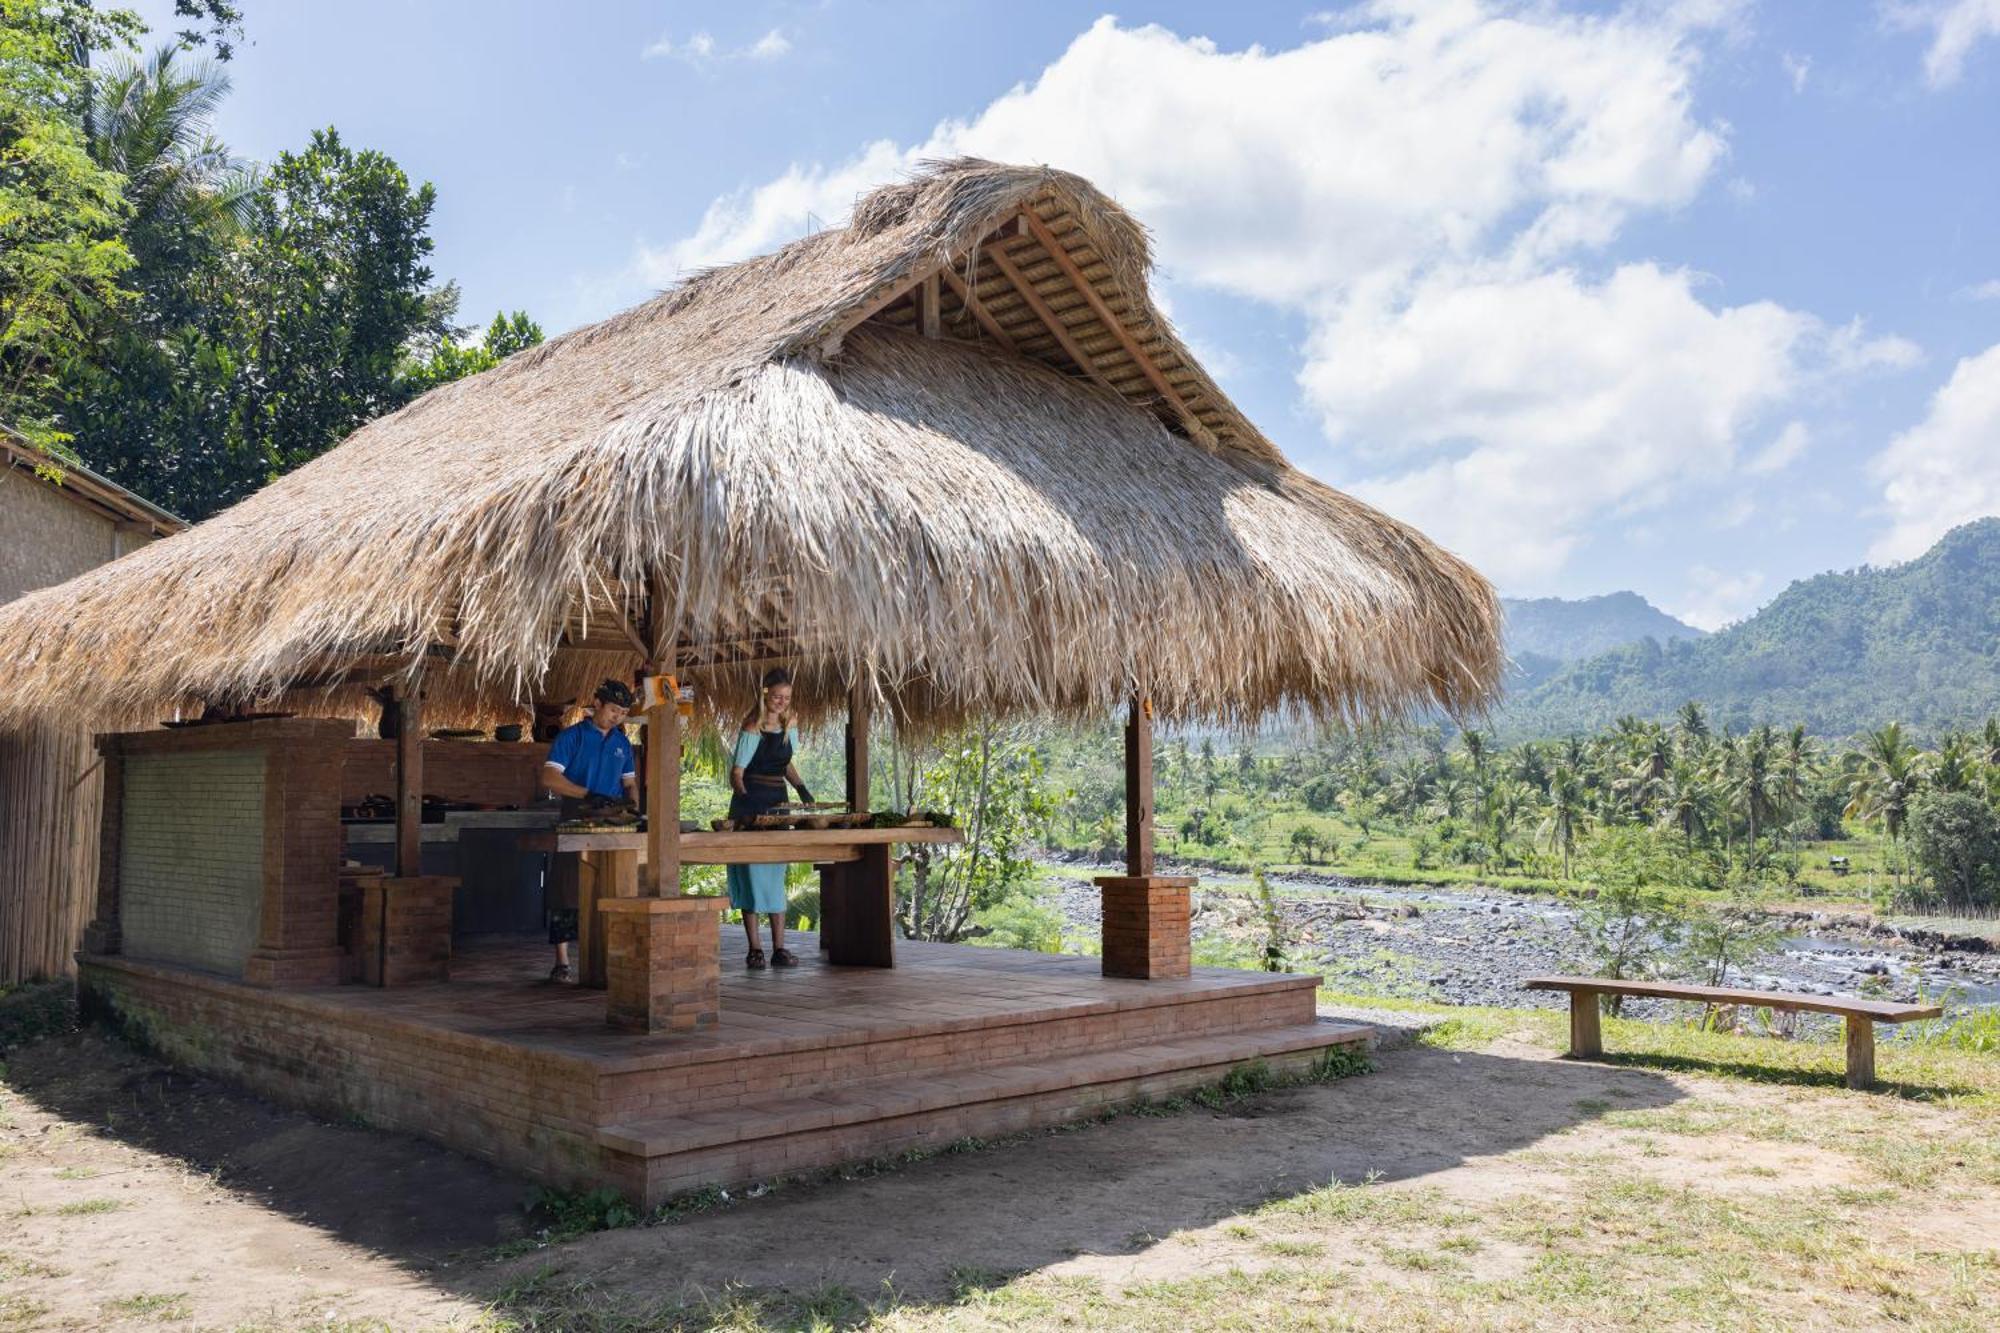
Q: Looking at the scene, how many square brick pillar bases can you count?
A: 3